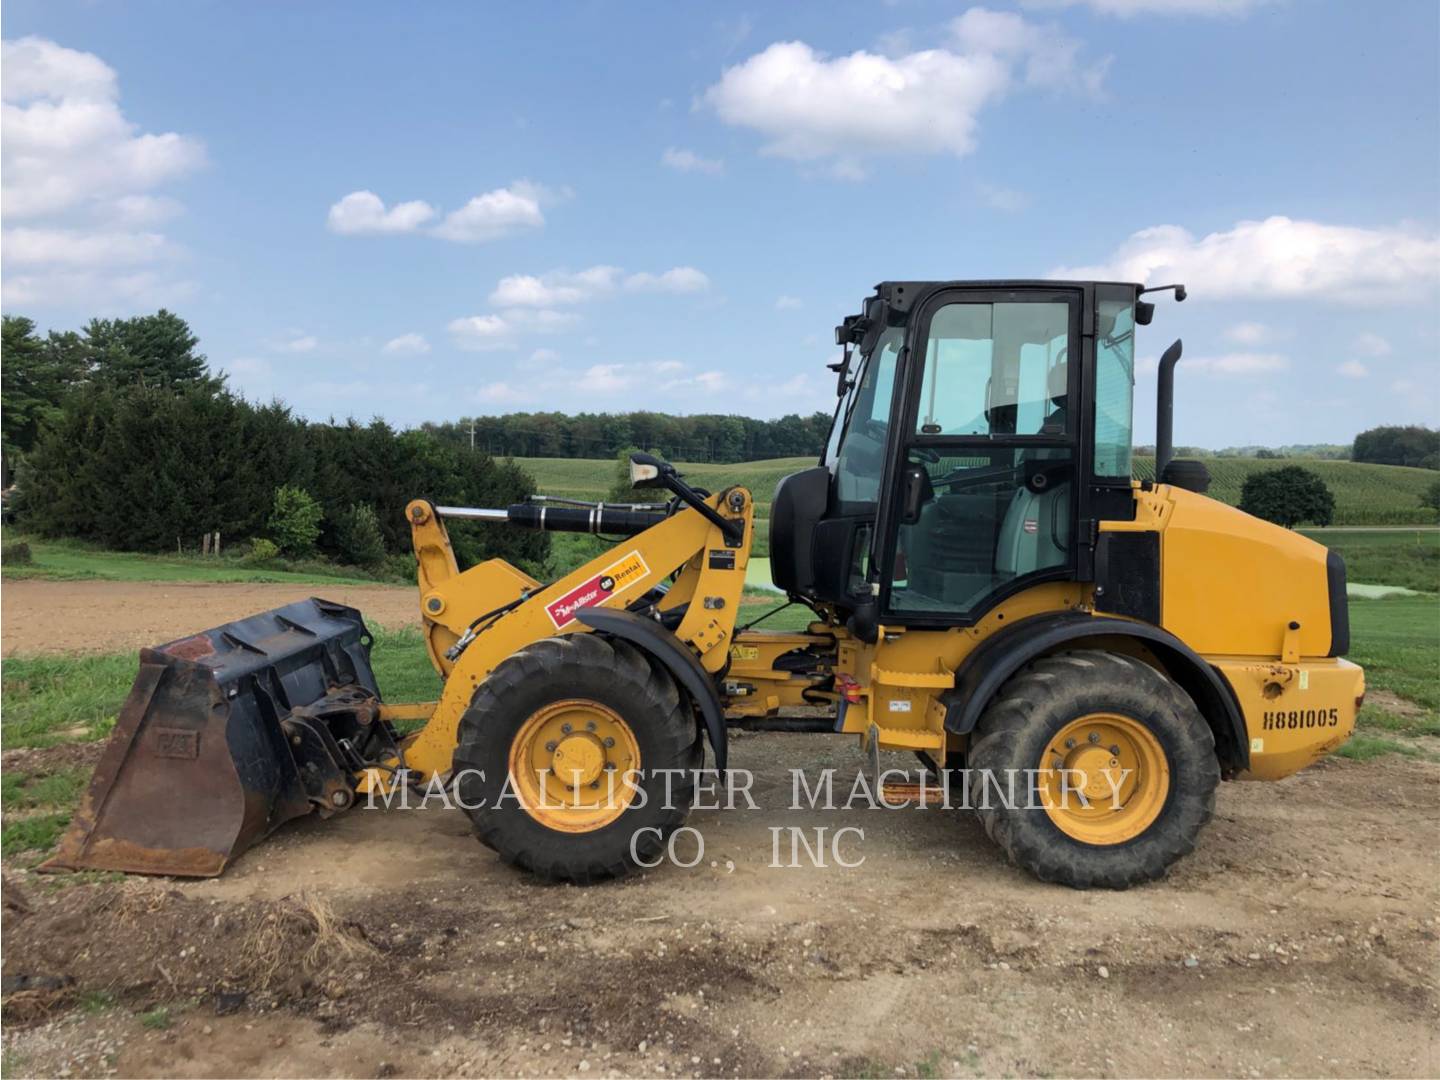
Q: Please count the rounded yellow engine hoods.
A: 1